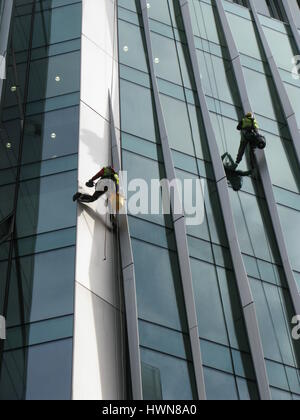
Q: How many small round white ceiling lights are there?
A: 7